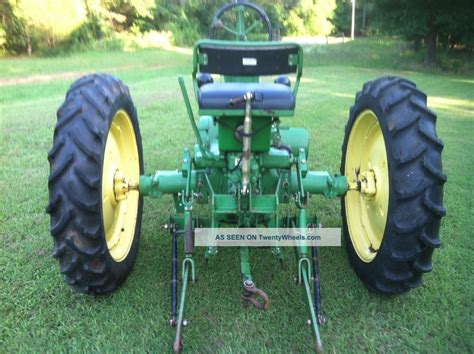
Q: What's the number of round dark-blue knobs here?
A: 2